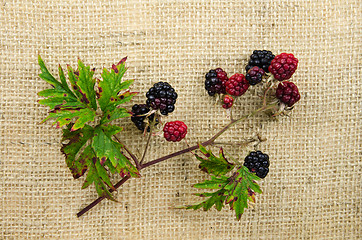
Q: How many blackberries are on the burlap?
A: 11